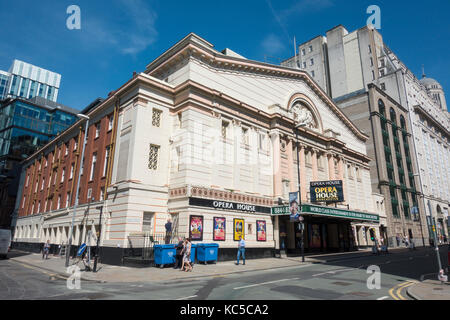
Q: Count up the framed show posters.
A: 4